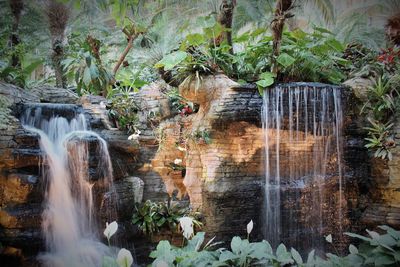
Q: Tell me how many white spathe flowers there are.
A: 5